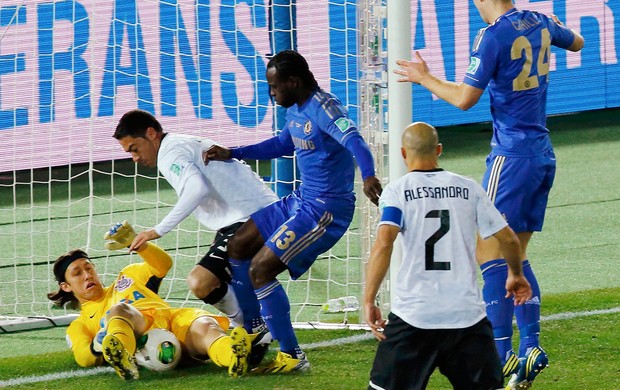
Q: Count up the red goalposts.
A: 0